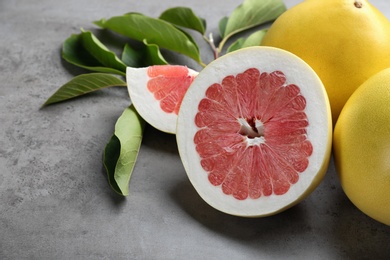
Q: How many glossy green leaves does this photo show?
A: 8